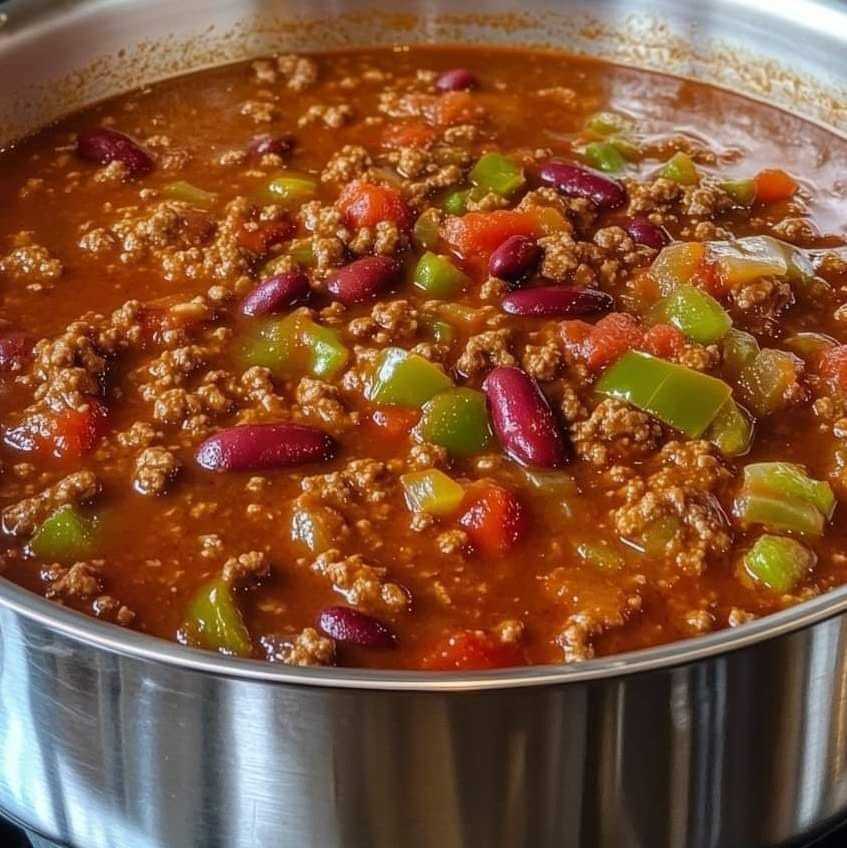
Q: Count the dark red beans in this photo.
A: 13